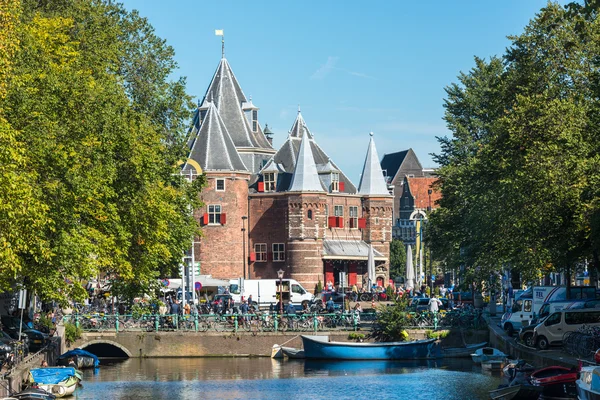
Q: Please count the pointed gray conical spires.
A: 5